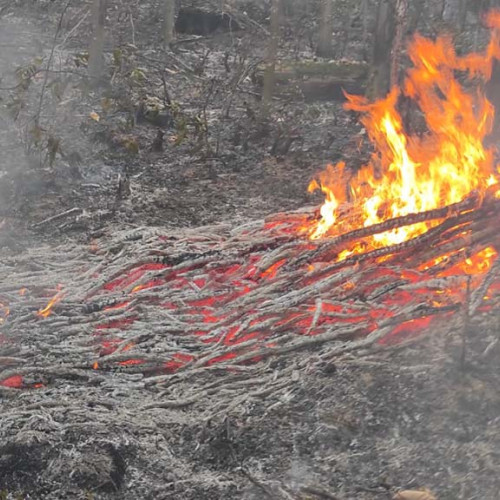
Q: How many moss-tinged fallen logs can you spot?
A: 1